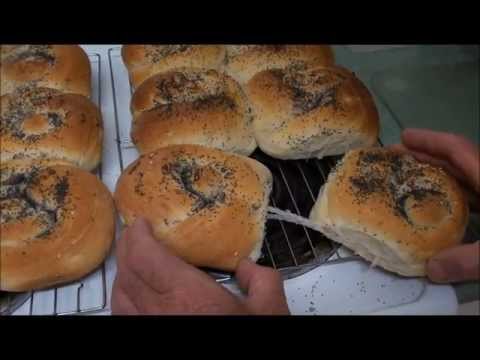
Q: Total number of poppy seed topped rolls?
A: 9